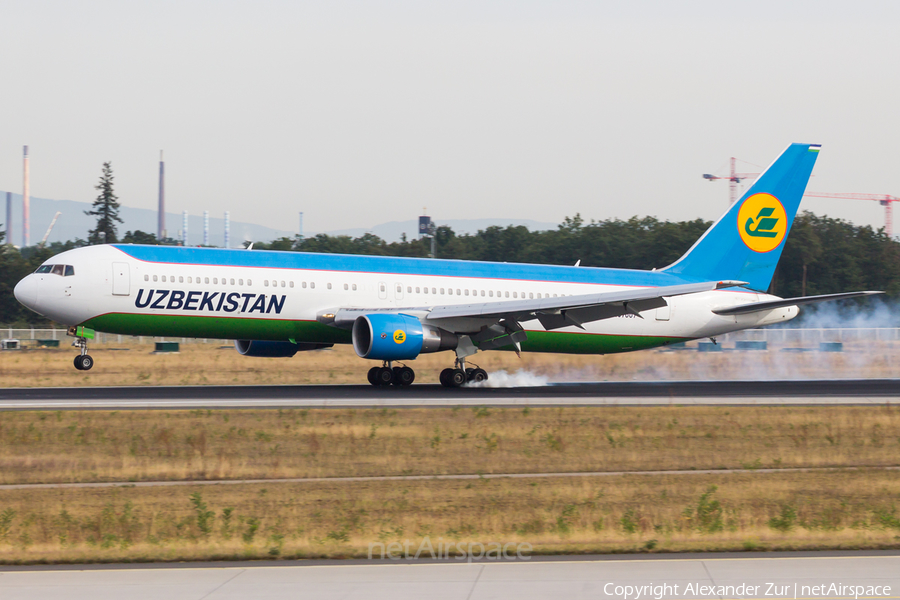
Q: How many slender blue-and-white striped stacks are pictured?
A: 3